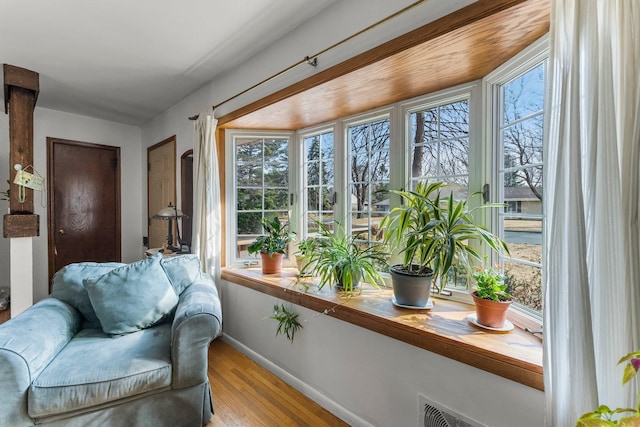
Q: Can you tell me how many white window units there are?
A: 5